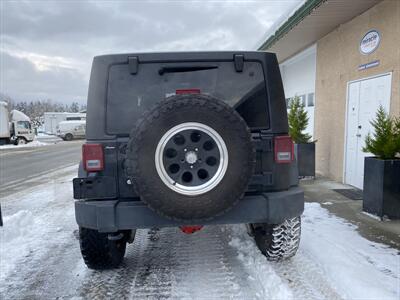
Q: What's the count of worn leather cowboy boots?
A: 0